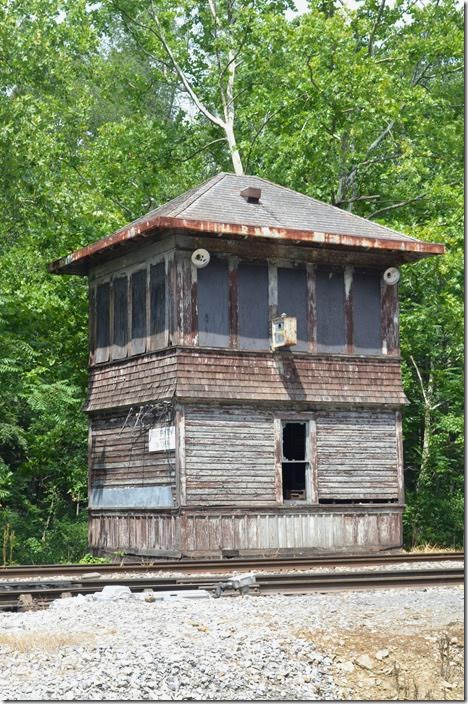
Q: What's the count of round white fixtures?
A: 2